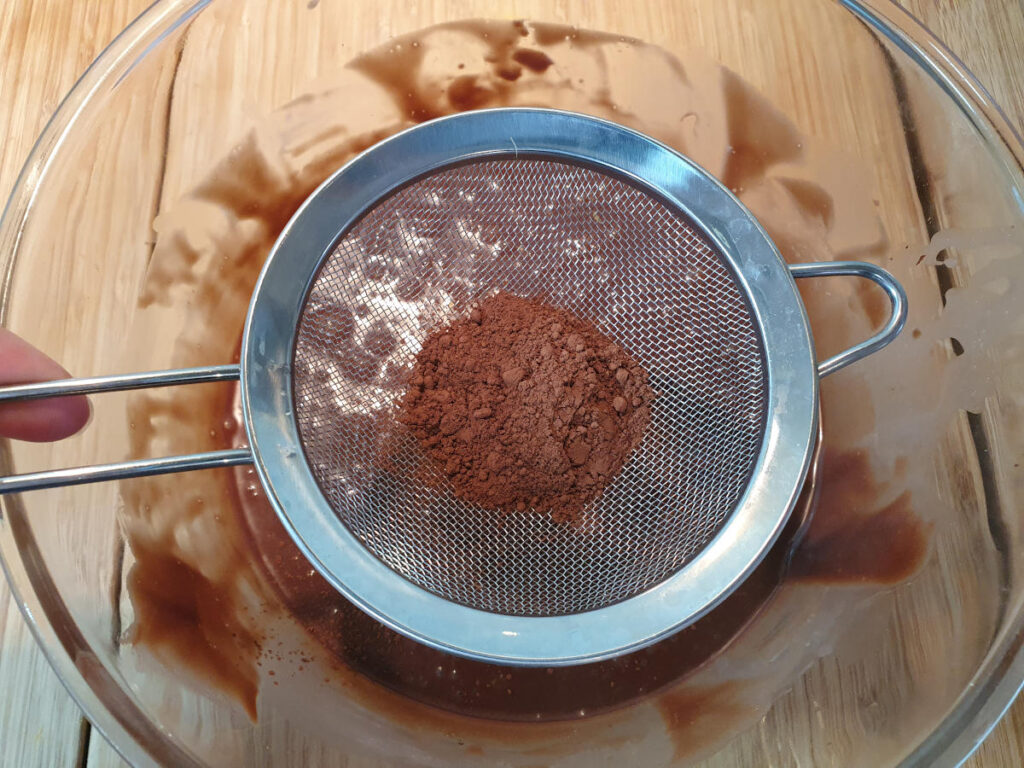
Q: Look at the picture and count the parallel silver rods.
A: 2